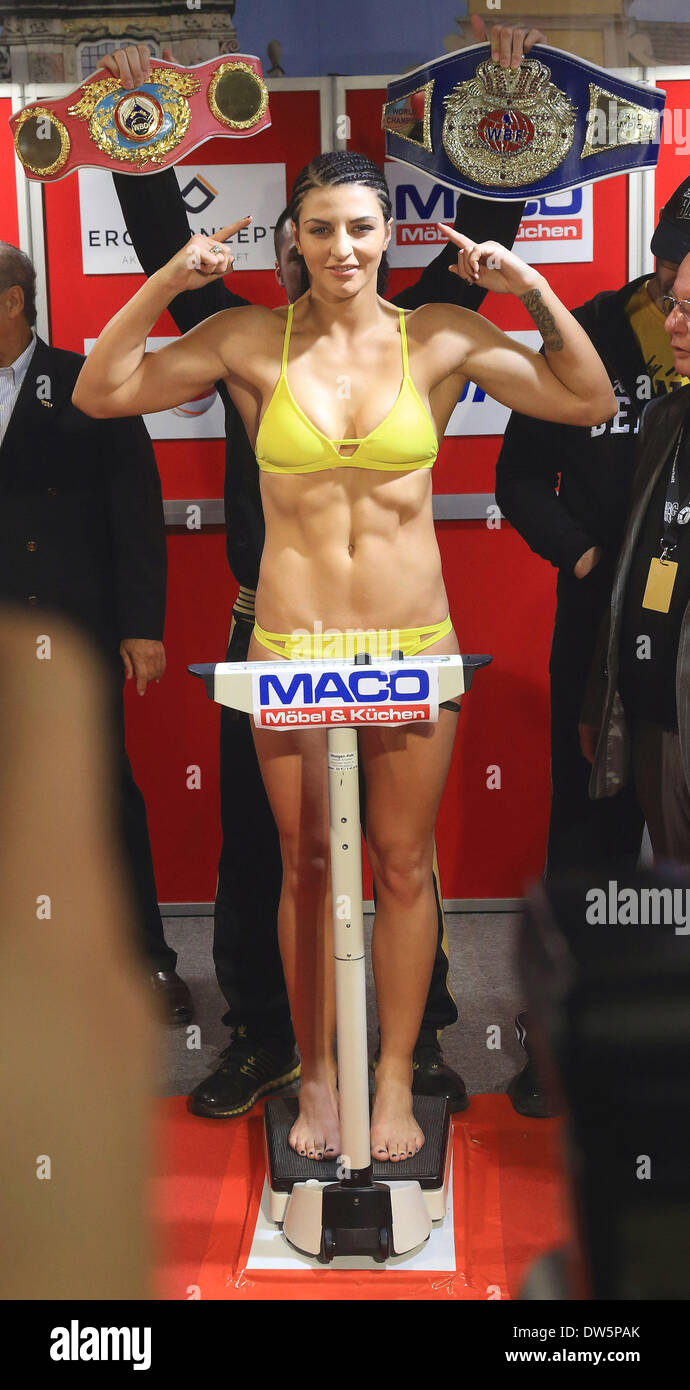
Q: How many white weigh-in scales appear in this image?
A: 1